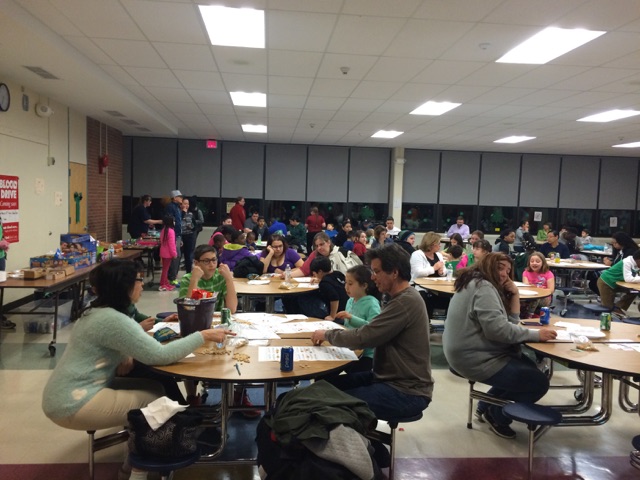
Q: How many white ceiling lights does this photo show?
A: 9